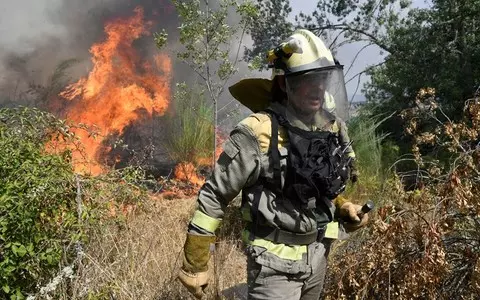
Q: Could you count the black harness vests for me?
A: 1